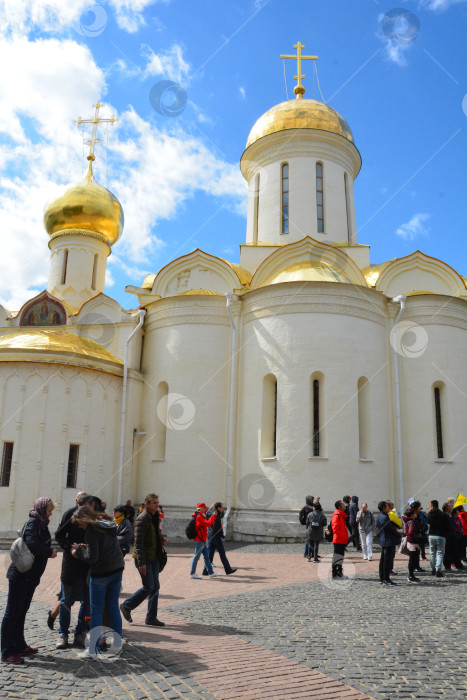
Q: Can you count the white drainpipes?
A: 3